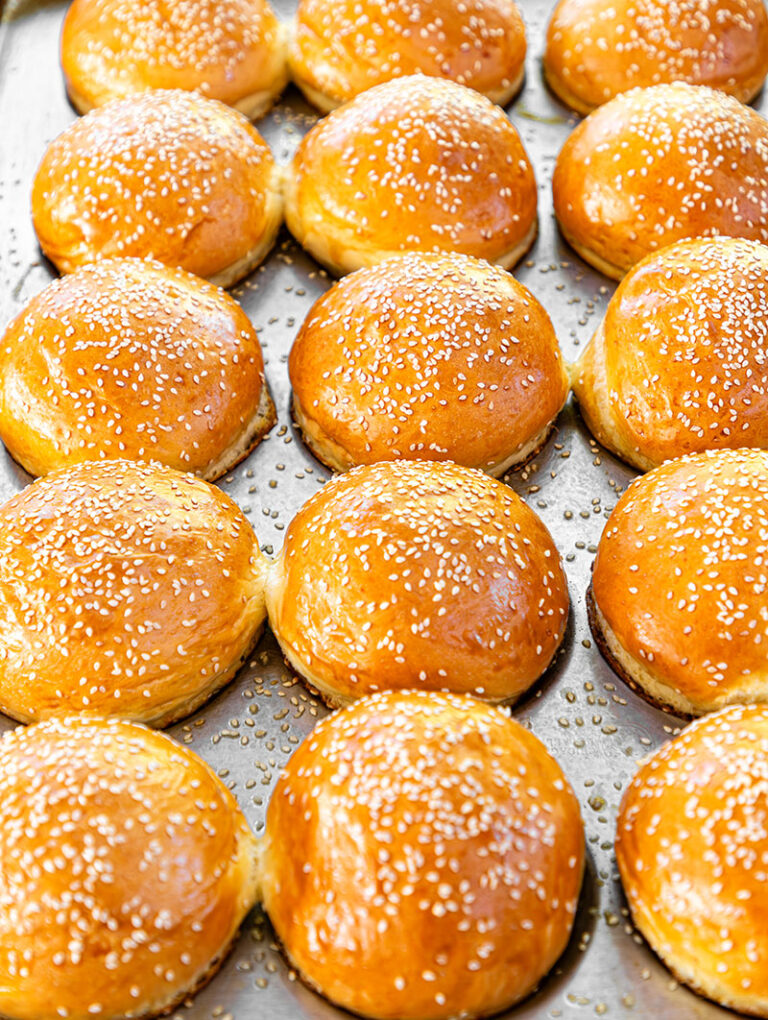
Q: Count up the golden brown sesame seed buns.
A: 15